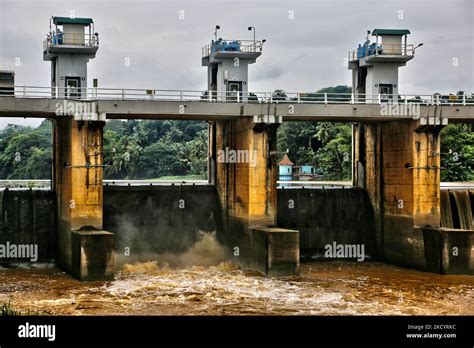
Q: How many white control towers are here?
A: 3